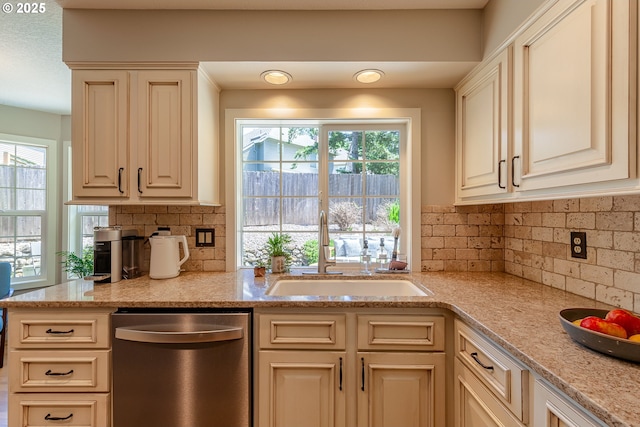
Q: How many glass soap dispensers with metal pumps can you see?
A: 2